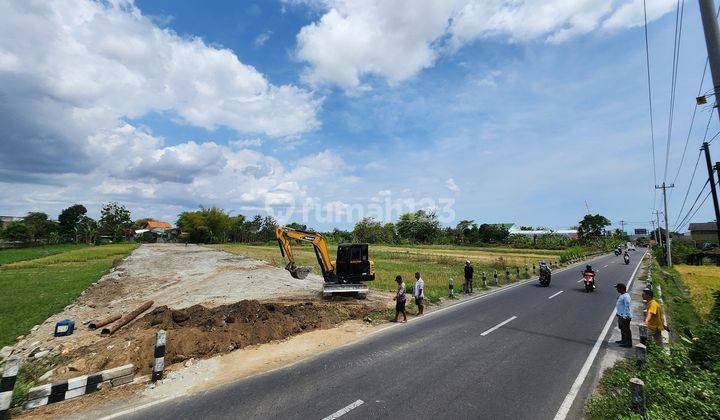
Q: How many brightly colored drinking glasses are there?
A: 0